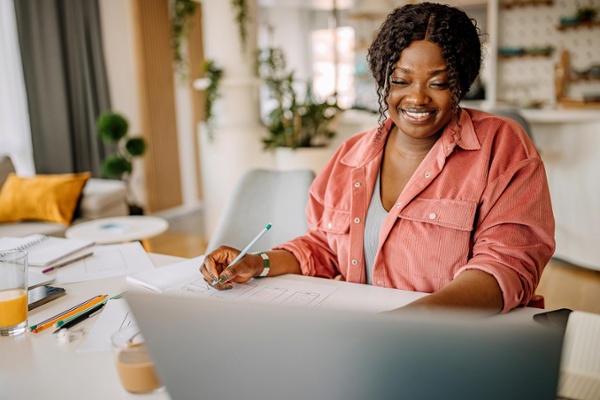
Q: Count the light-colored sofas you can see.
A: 1